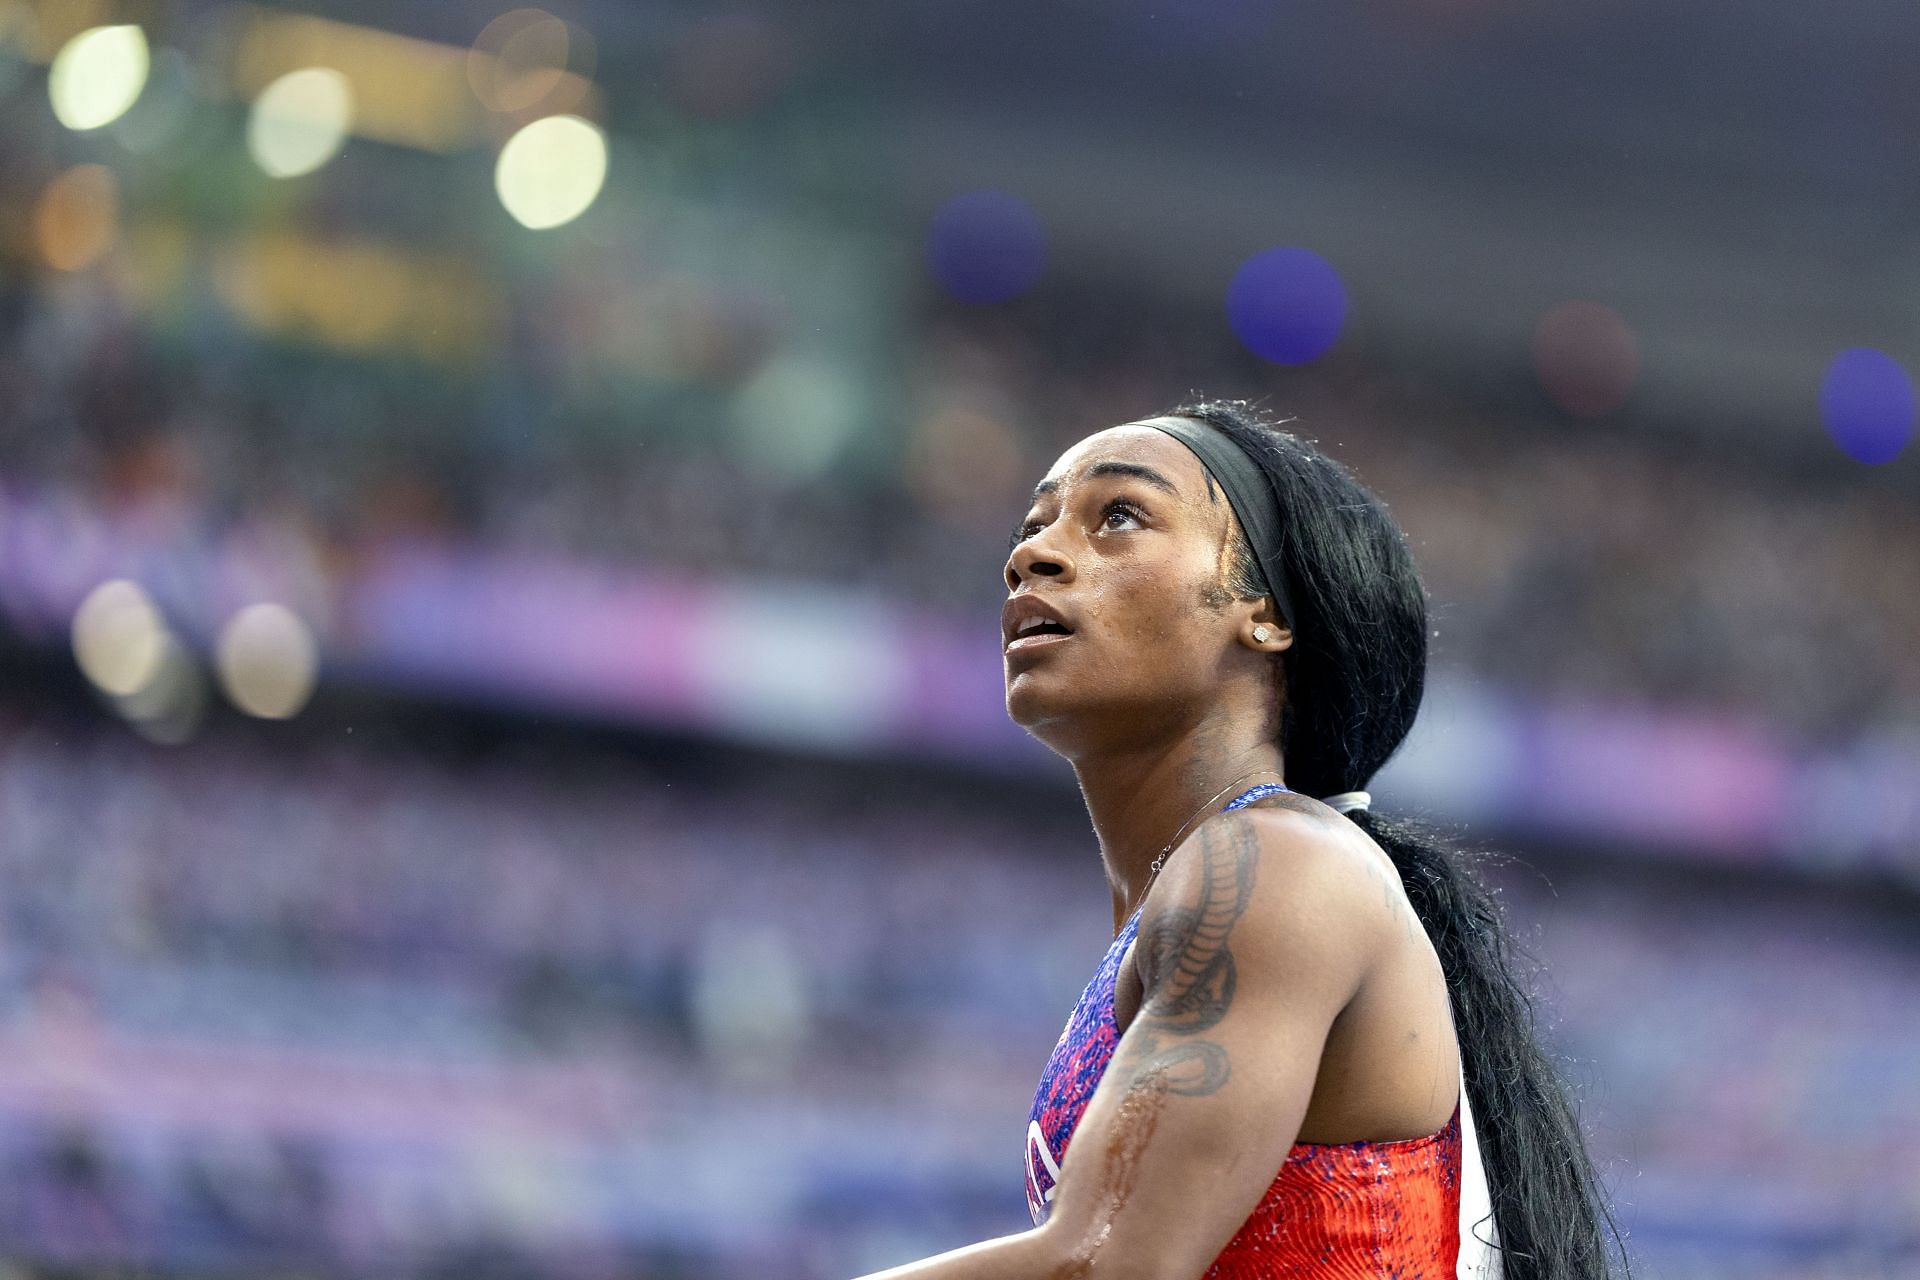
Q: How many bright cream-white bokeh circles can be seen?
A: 5